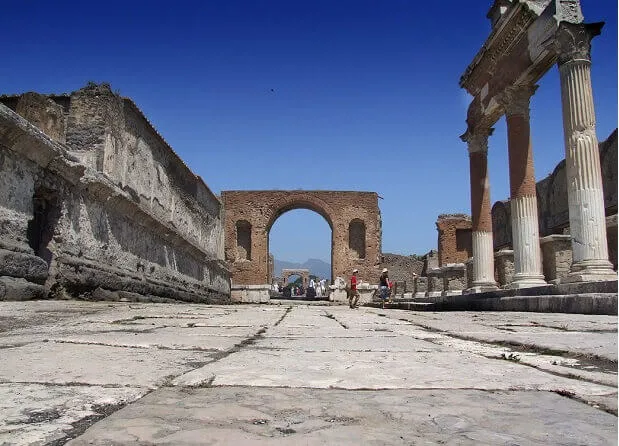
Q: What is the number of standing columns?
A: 3